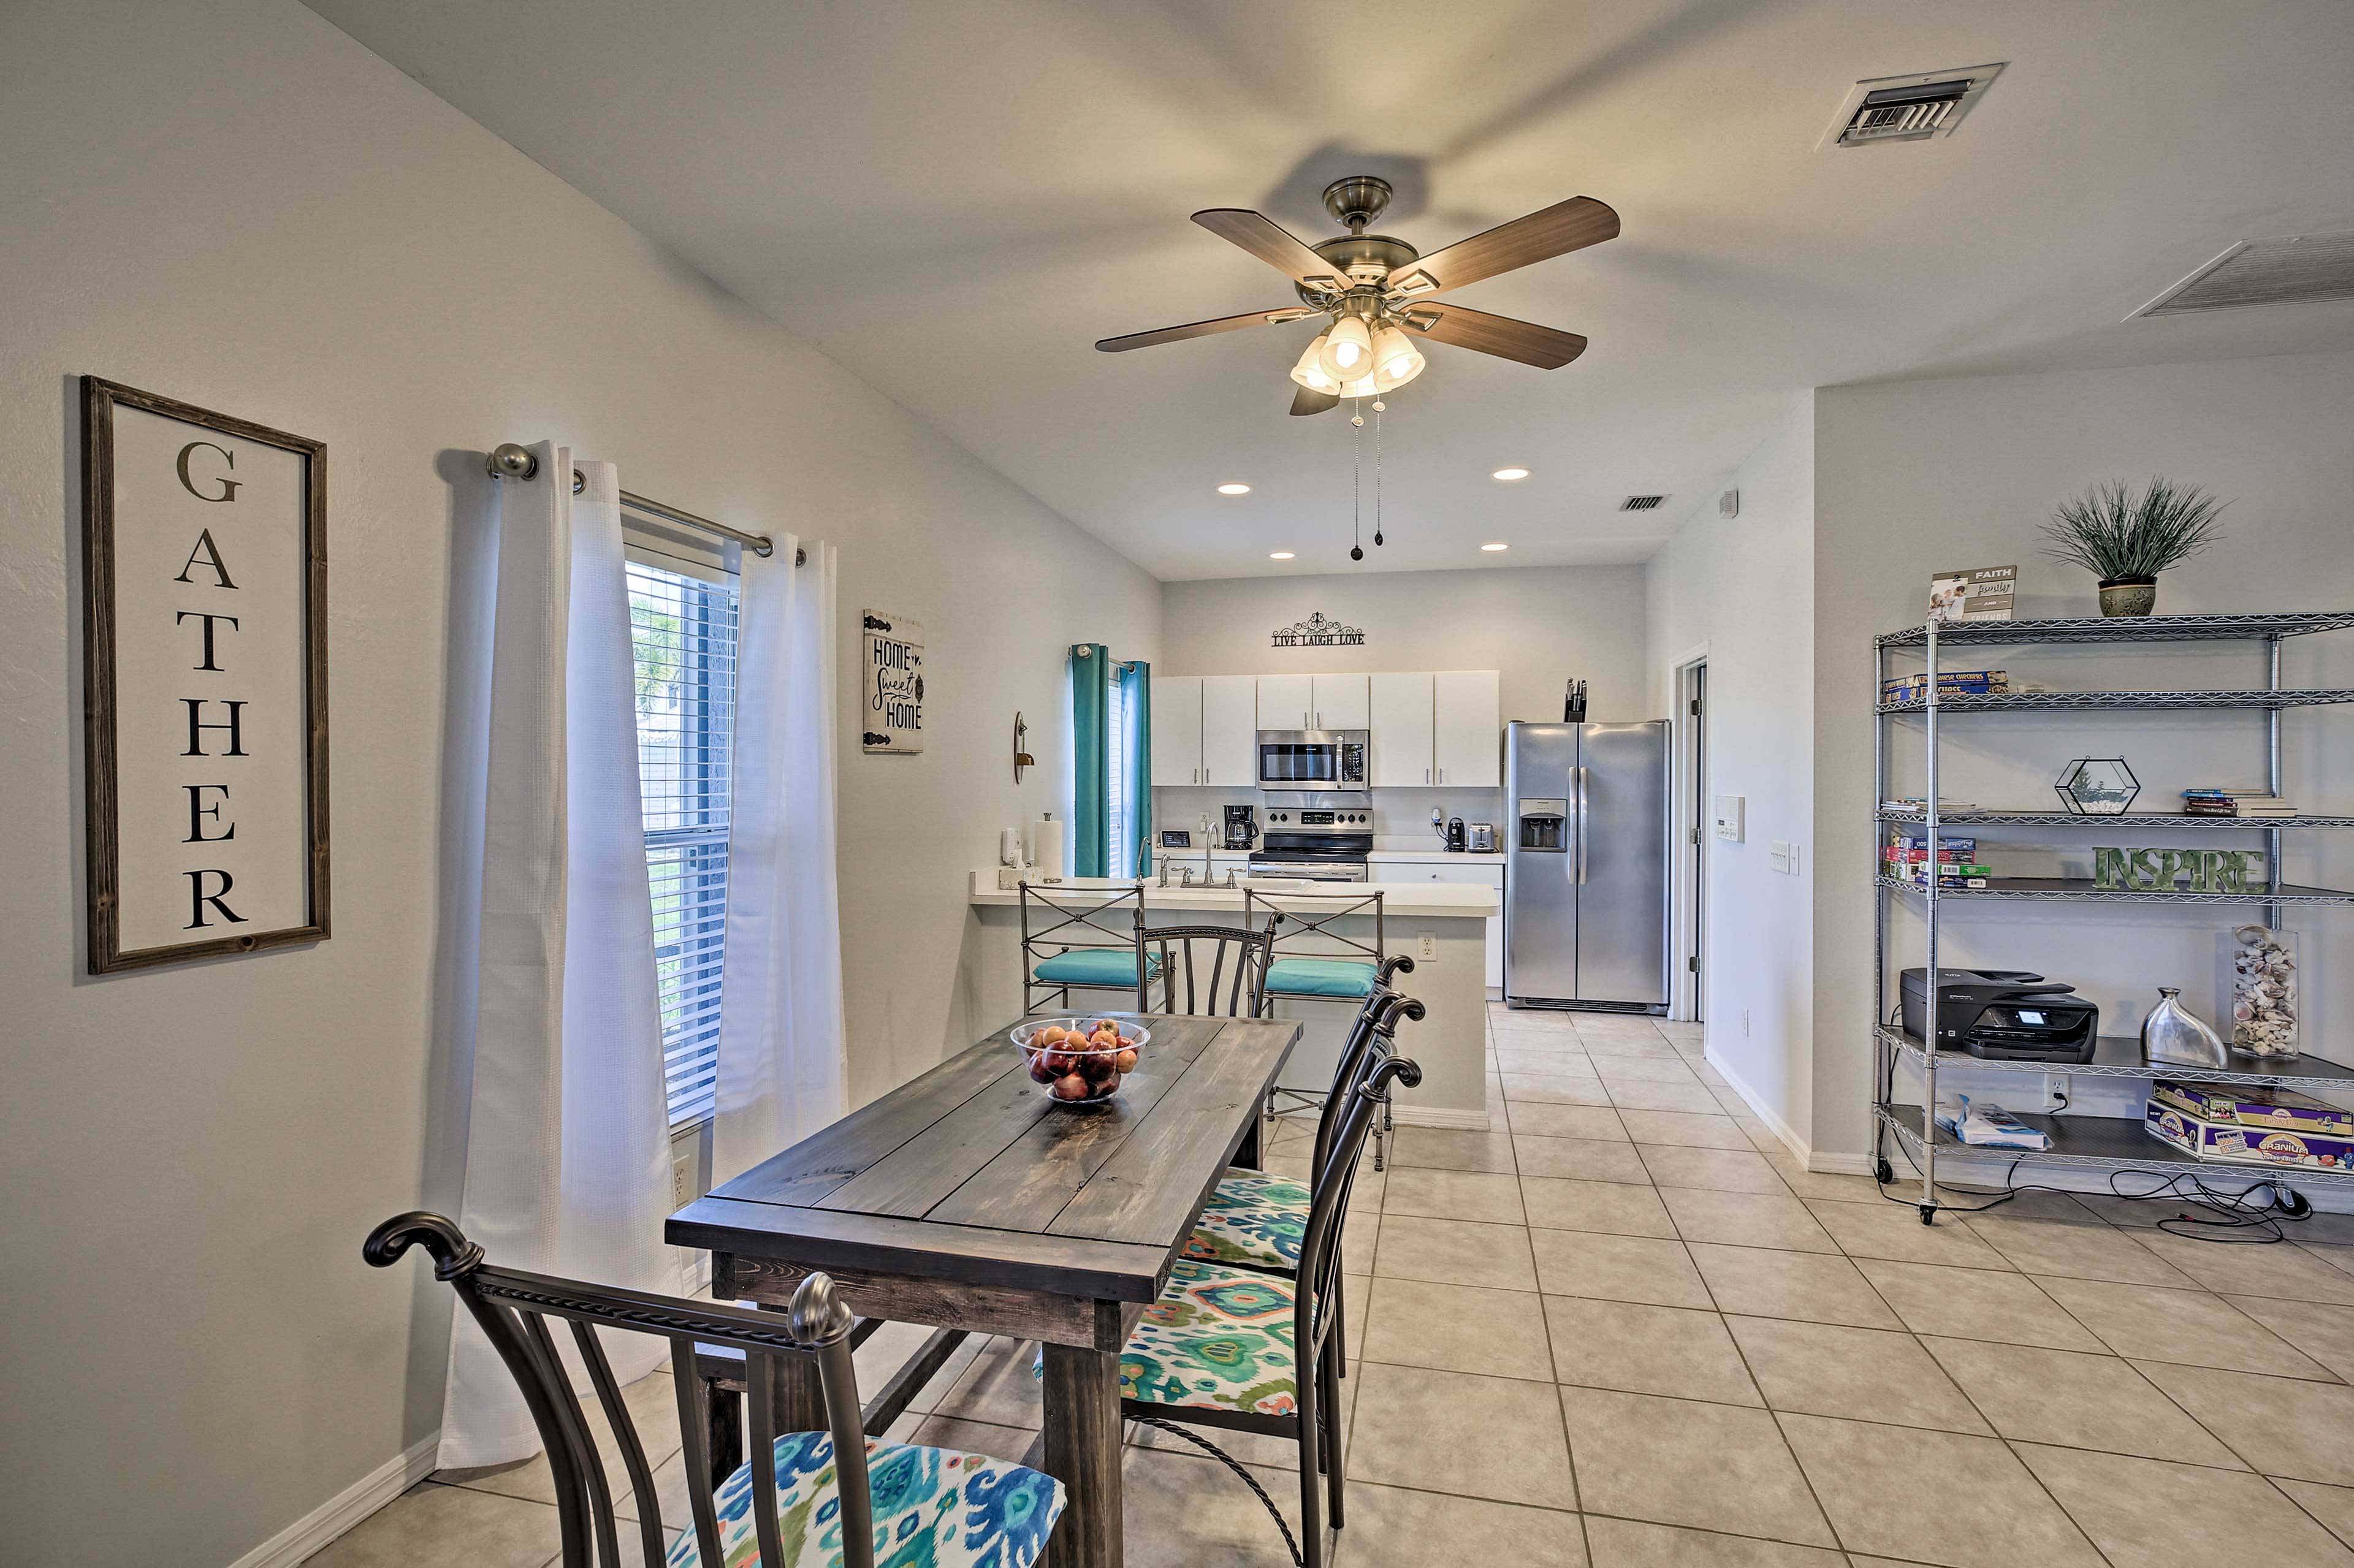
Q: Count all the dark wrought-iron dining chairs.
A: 4